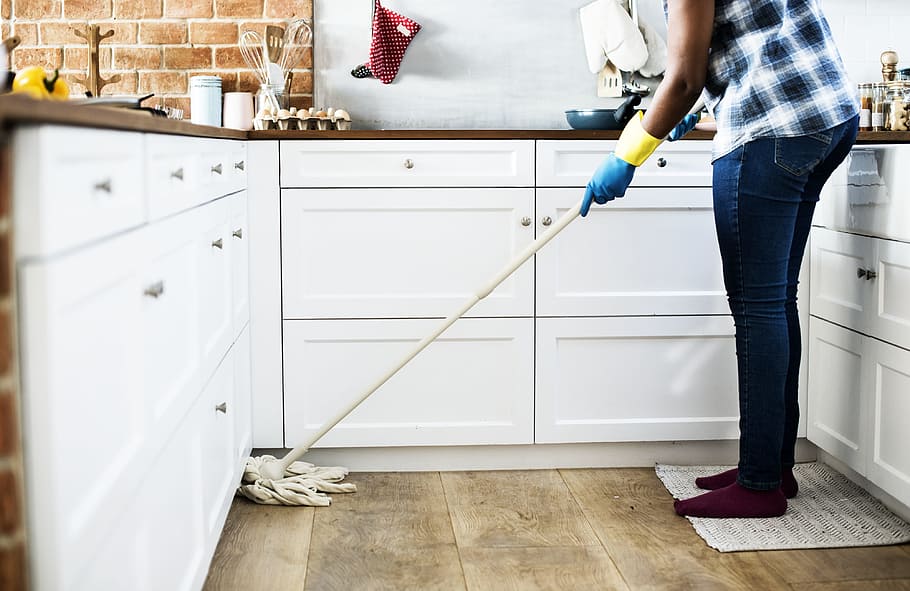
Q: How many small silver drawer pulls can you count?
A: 14